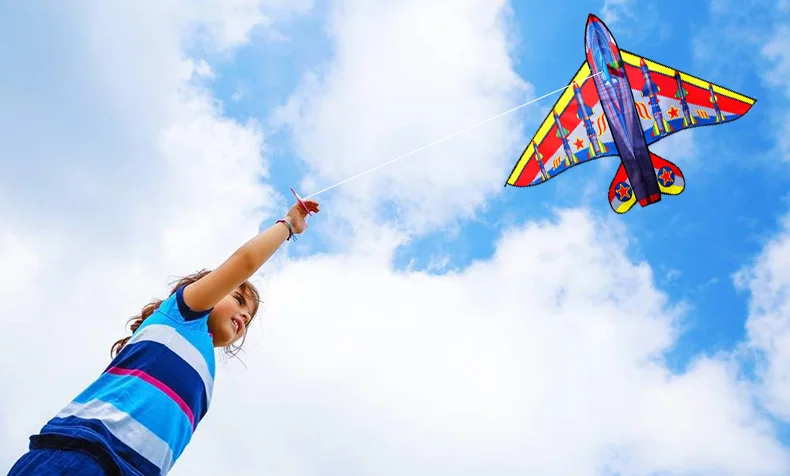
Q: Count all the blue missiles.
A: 6